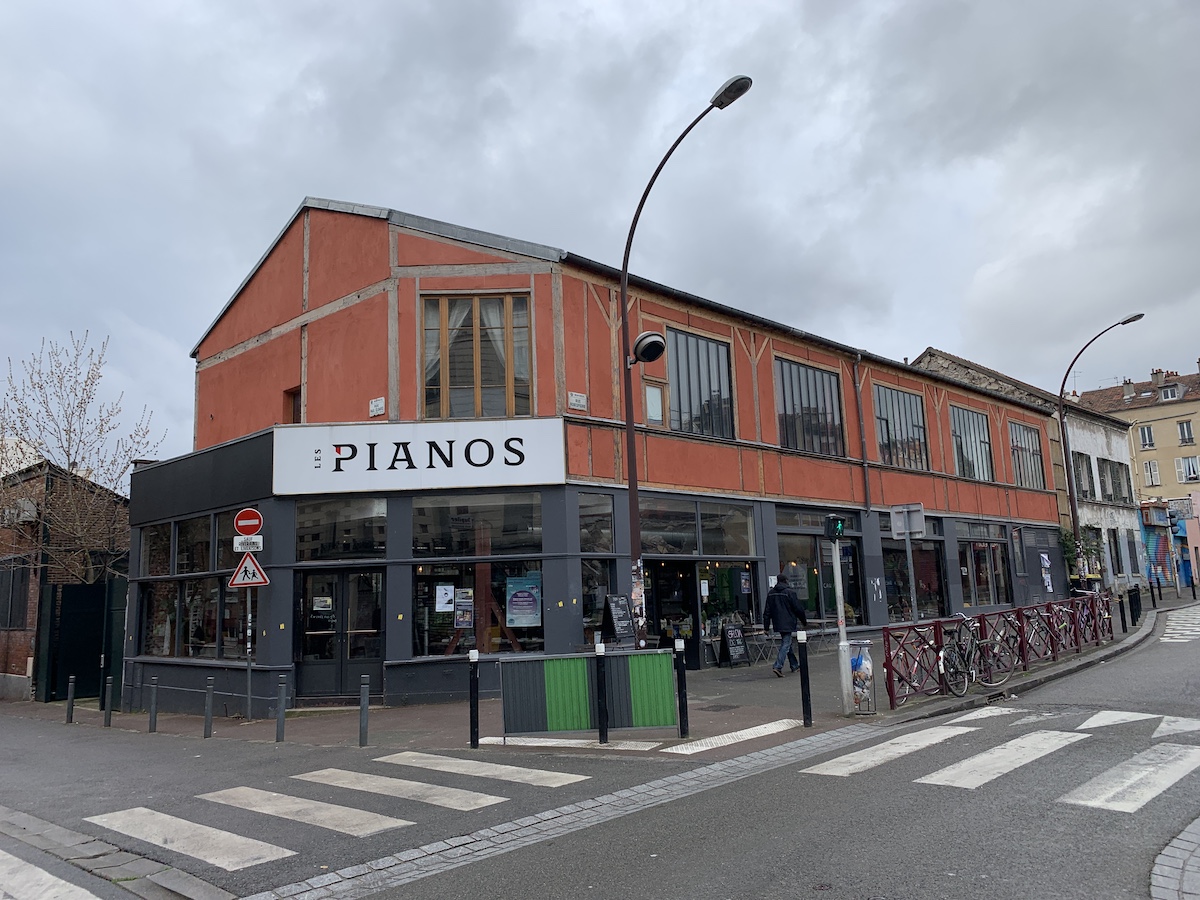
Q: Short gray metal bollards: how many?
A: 6